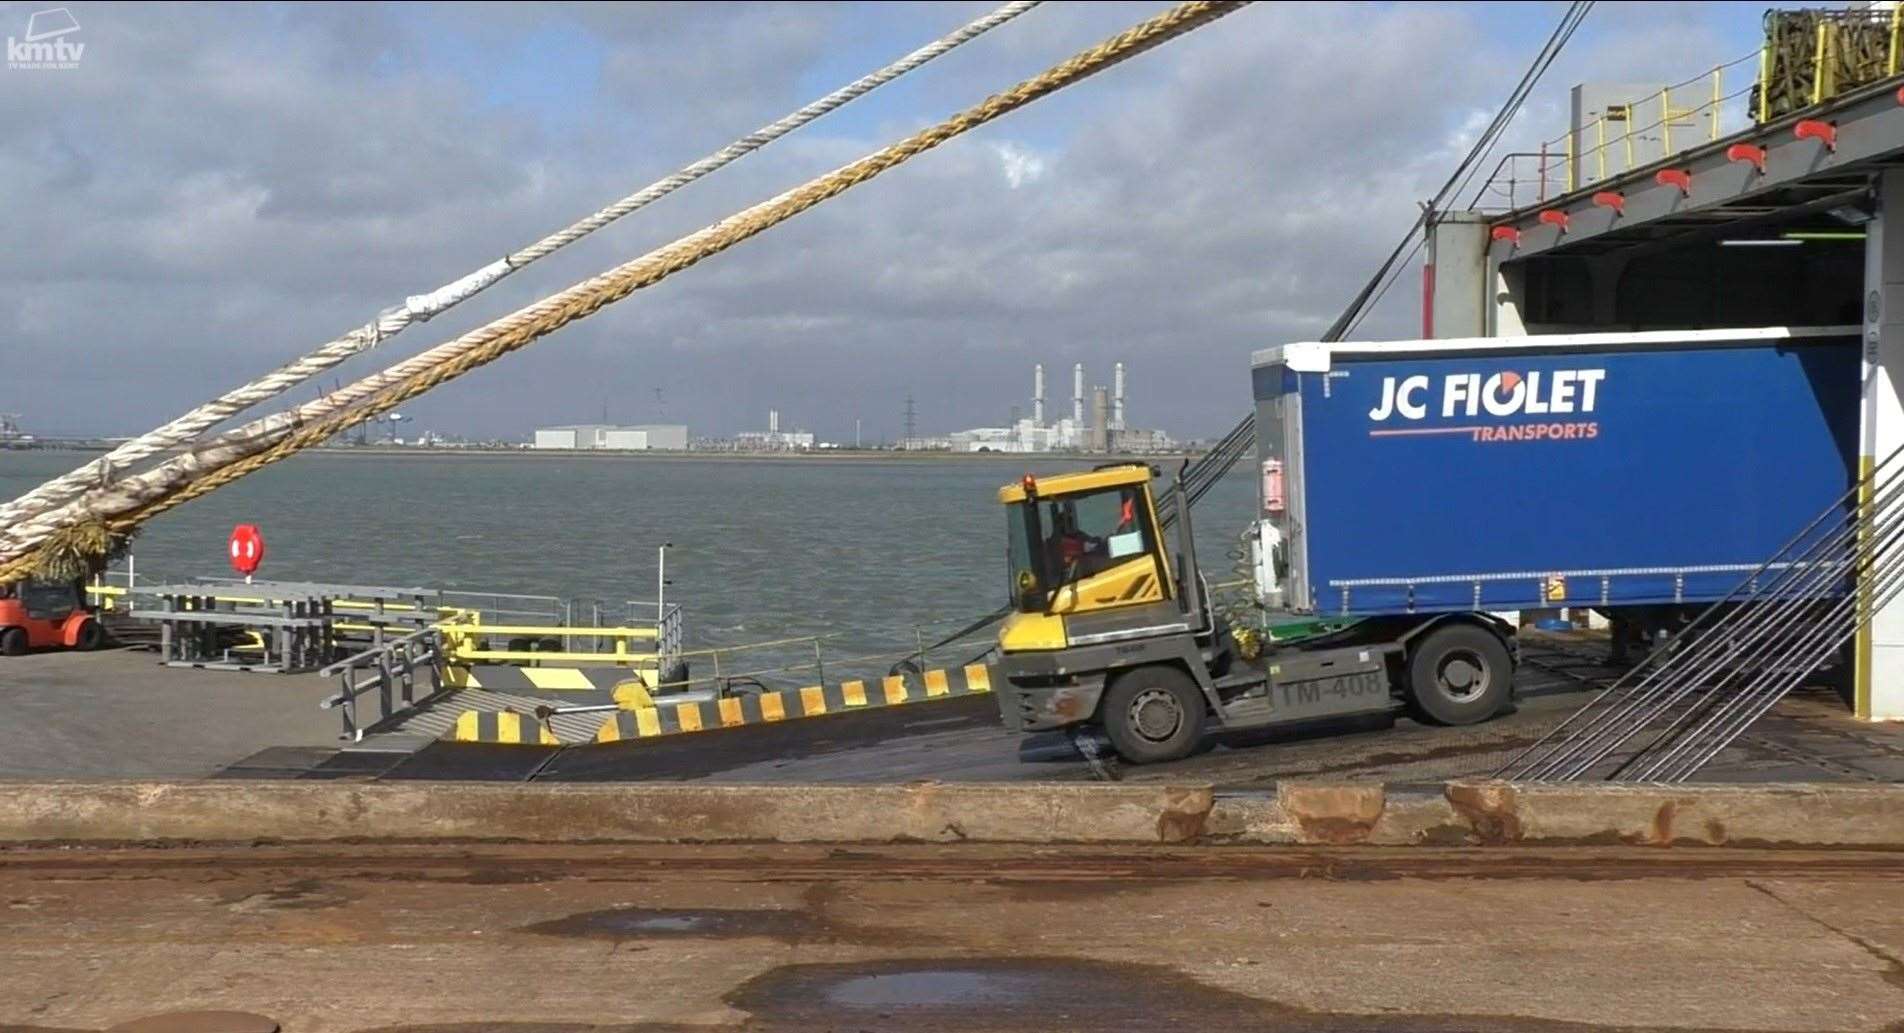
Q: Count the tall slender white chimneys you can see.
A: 3